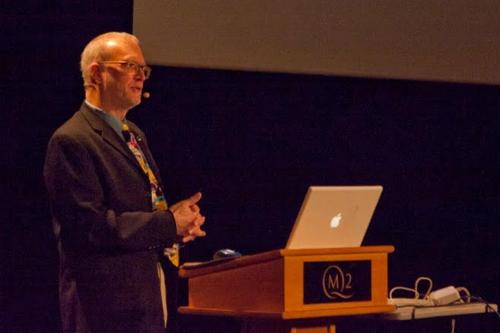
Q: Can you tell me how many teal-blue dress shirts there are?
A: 1